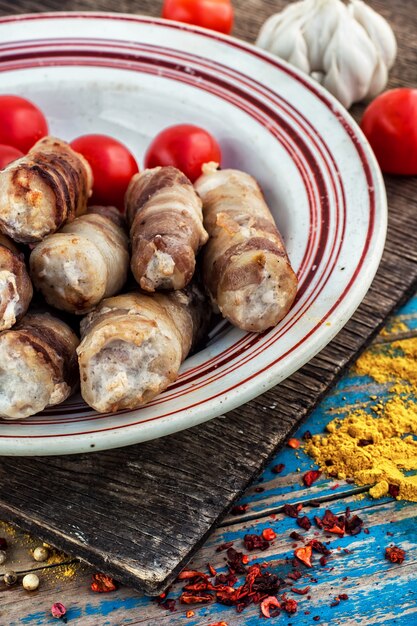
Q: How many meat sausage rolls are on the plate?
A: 7